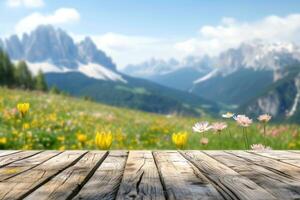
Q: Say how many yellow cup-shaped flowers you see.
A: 3